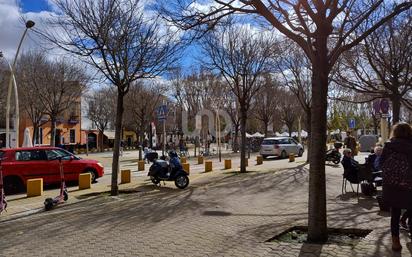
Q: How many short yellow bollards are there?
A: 12